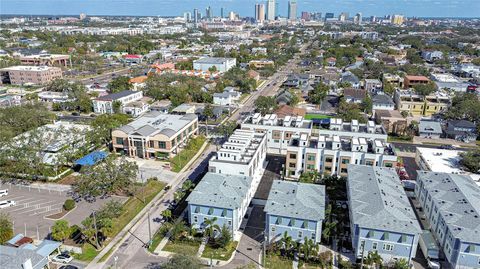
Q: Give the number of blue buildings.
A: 4